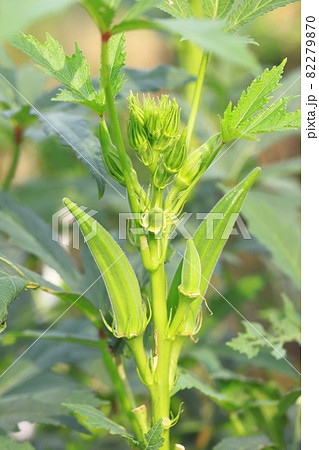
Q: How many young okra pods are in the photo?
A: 3